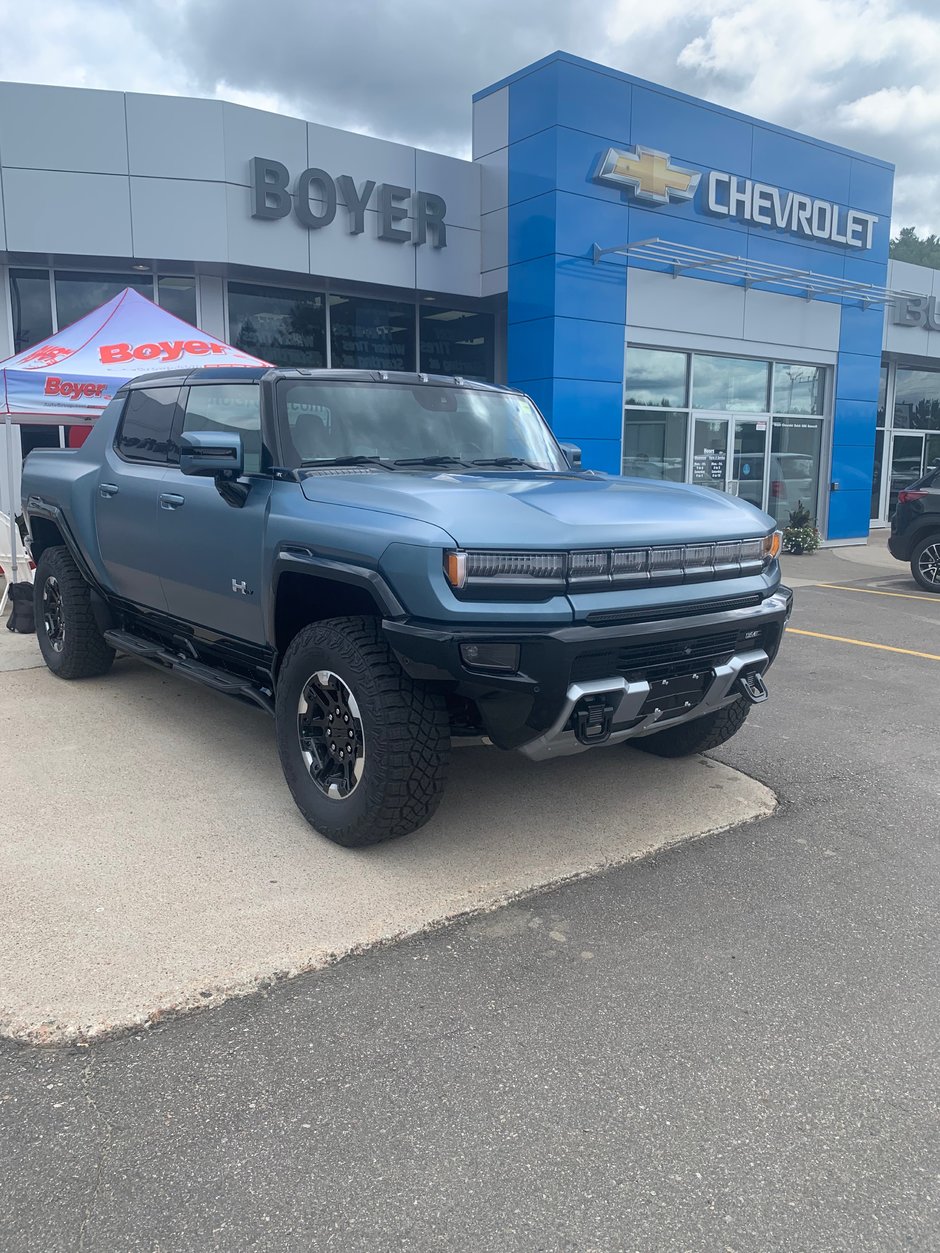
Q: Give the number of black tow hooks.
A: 2